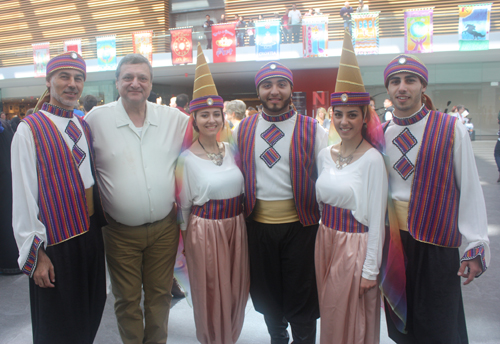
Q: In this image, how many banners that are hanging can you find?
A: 11